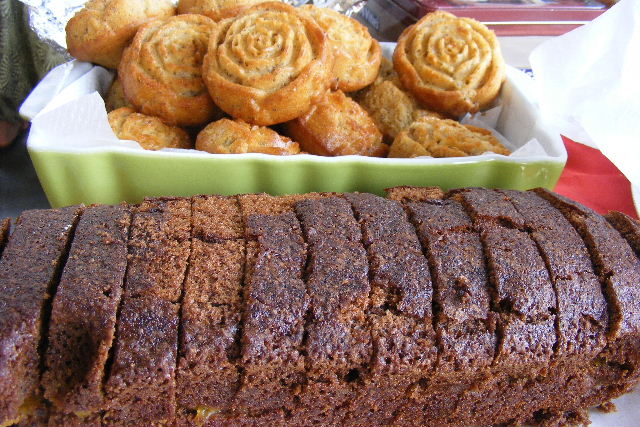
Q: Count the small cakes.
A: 12